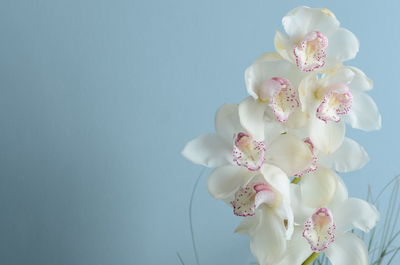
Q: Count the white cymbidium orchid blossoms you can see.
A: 7